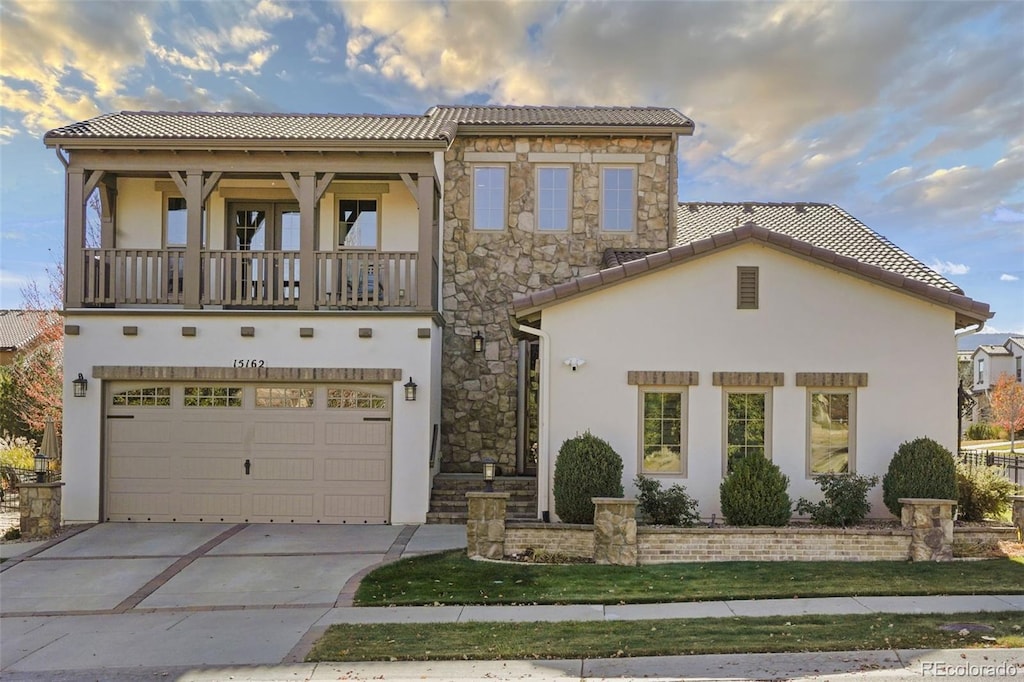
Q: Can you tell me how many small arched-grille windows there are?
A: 4